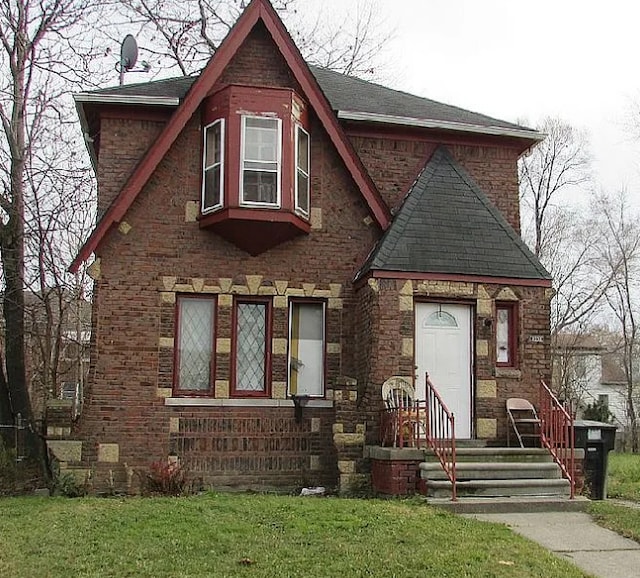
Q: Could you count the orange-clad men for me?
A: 0